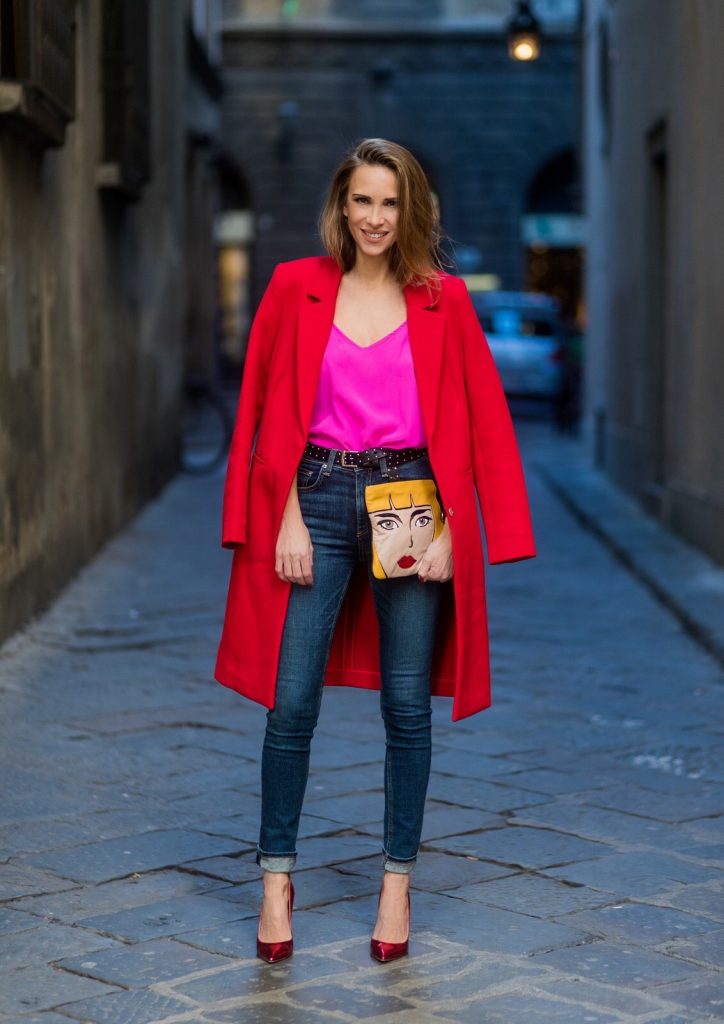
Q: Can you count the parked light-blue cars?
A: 1